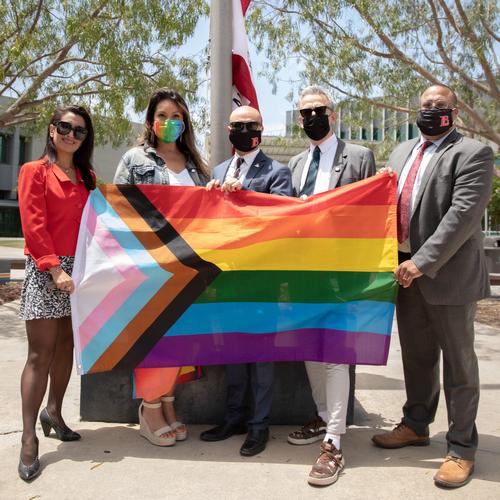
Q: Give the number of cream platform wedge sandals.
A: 2